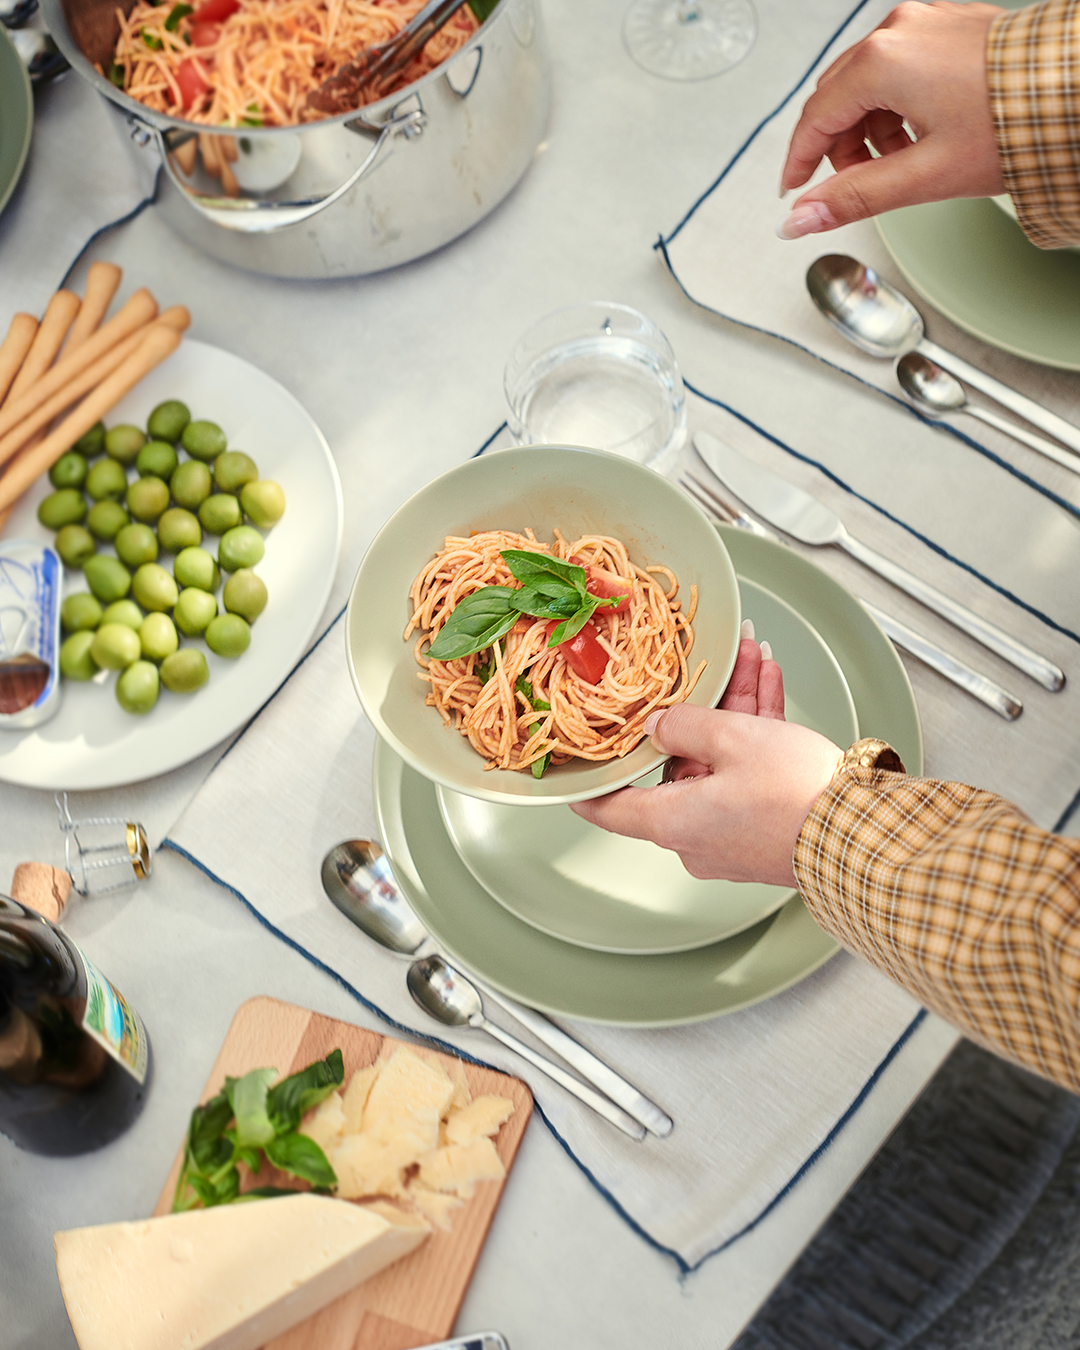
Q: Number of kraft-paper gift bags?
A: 0